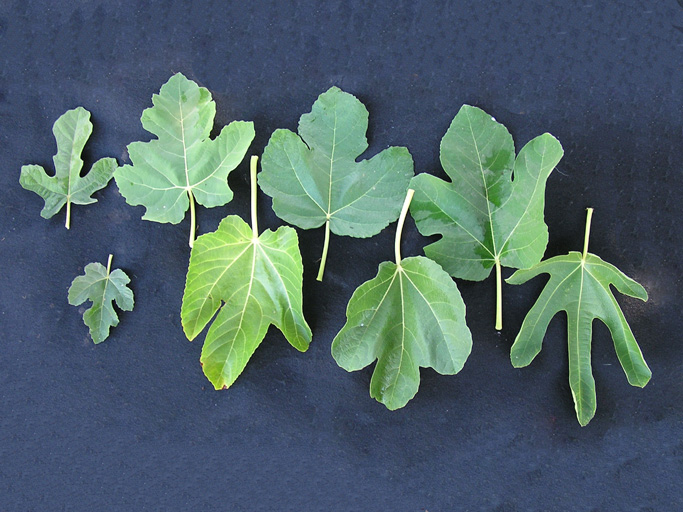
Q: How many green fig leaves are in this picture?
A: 8